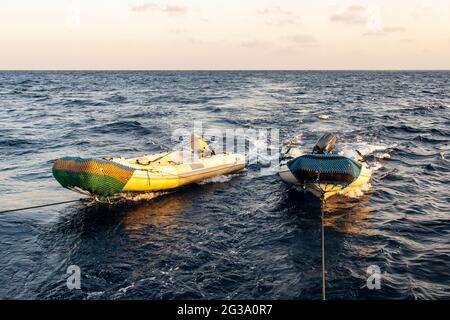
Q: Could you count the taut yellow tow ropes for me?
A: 2